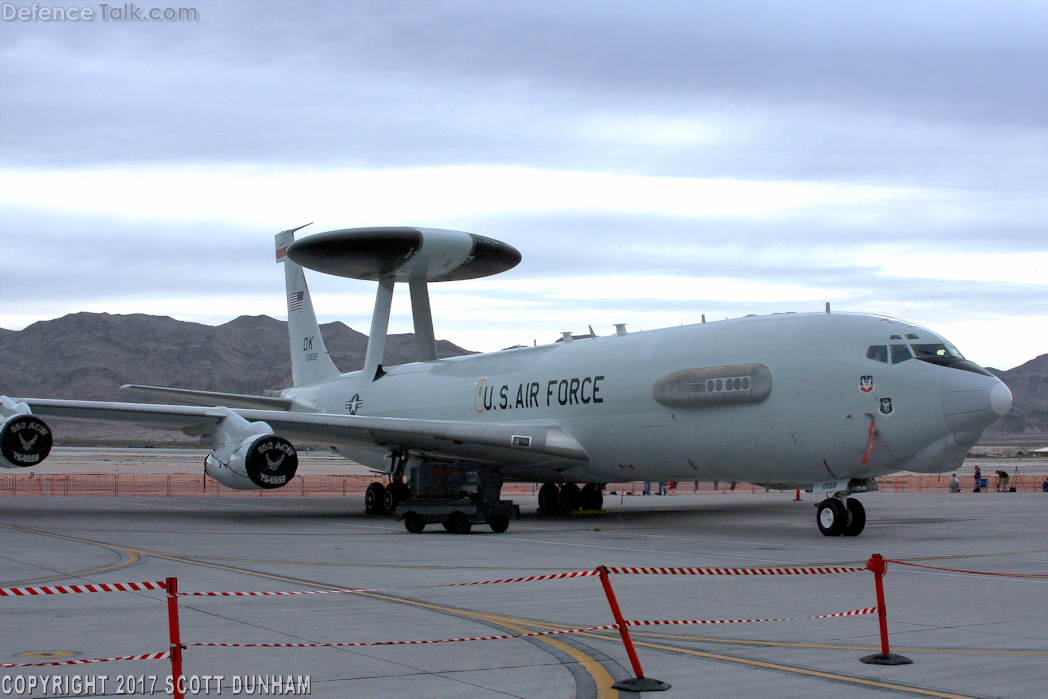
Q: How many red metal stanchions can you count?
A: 3